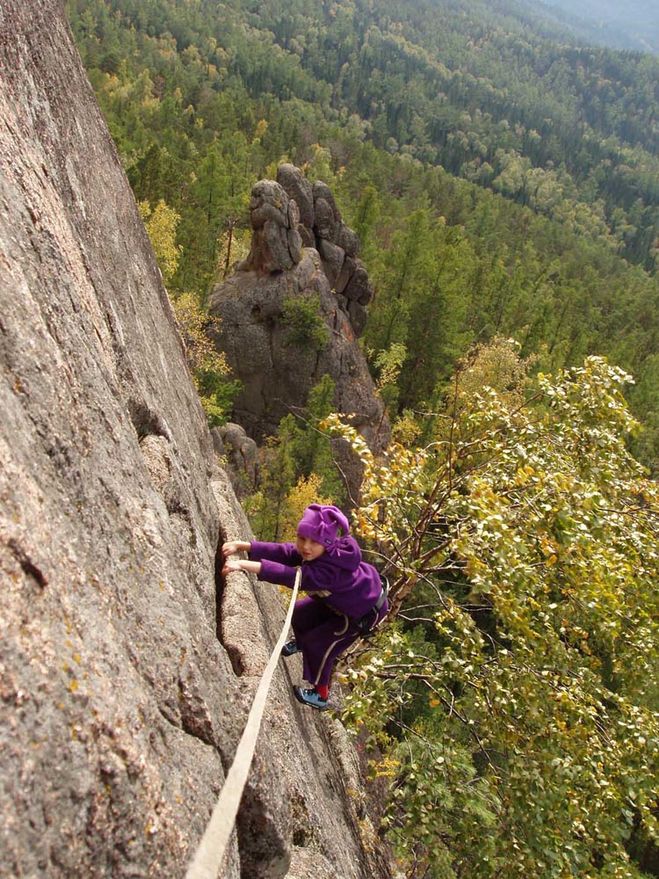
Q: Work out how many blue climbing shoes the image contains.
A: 2